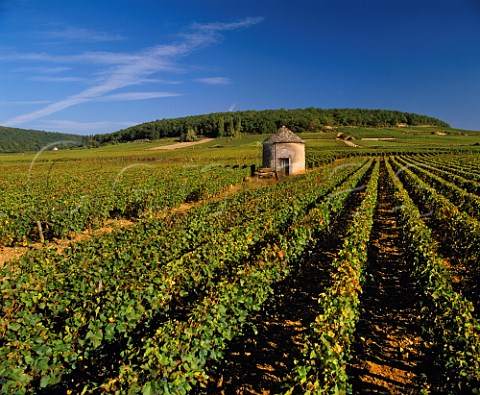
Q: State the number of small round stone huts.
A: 1